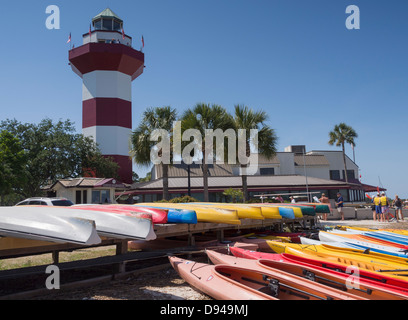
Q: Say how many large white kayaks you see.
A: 2